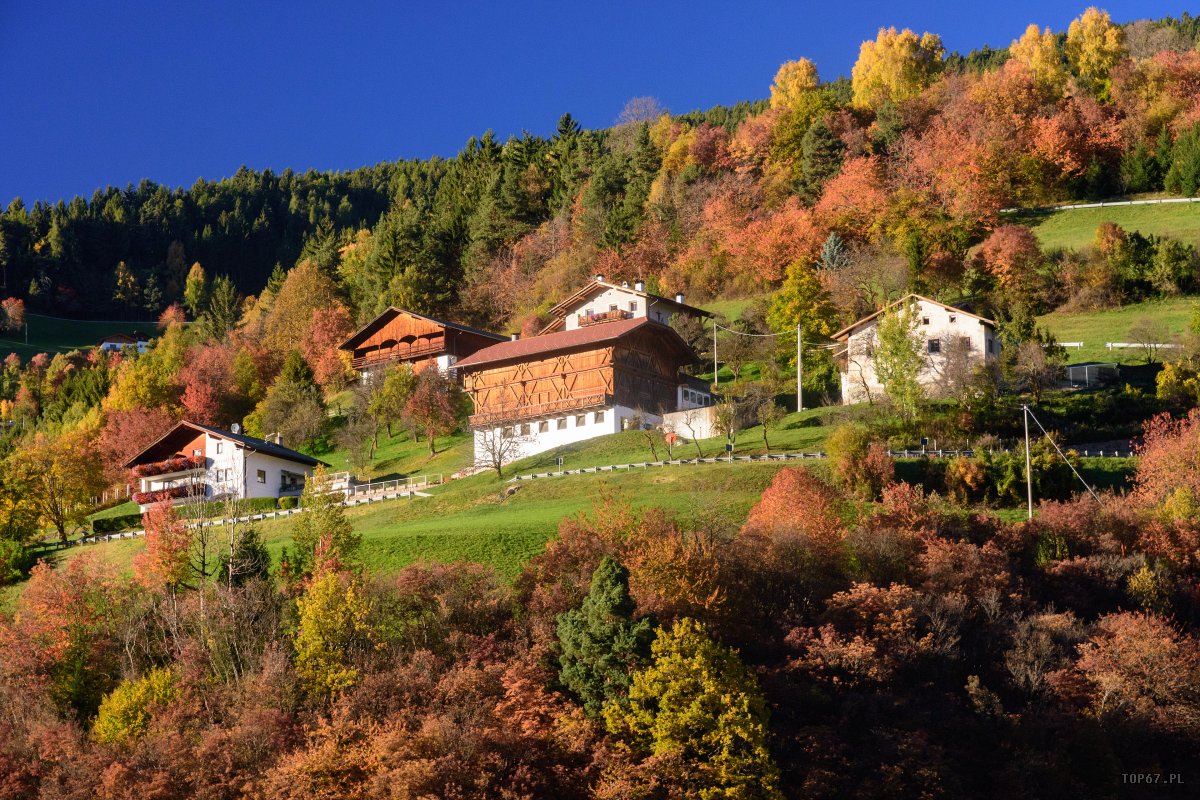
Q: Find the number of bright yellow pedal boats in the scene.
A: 0